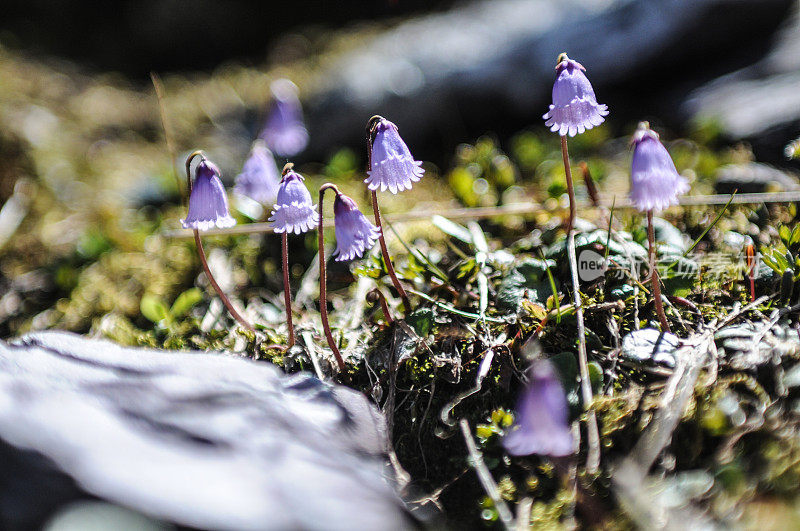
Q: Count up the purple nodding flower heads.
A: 9